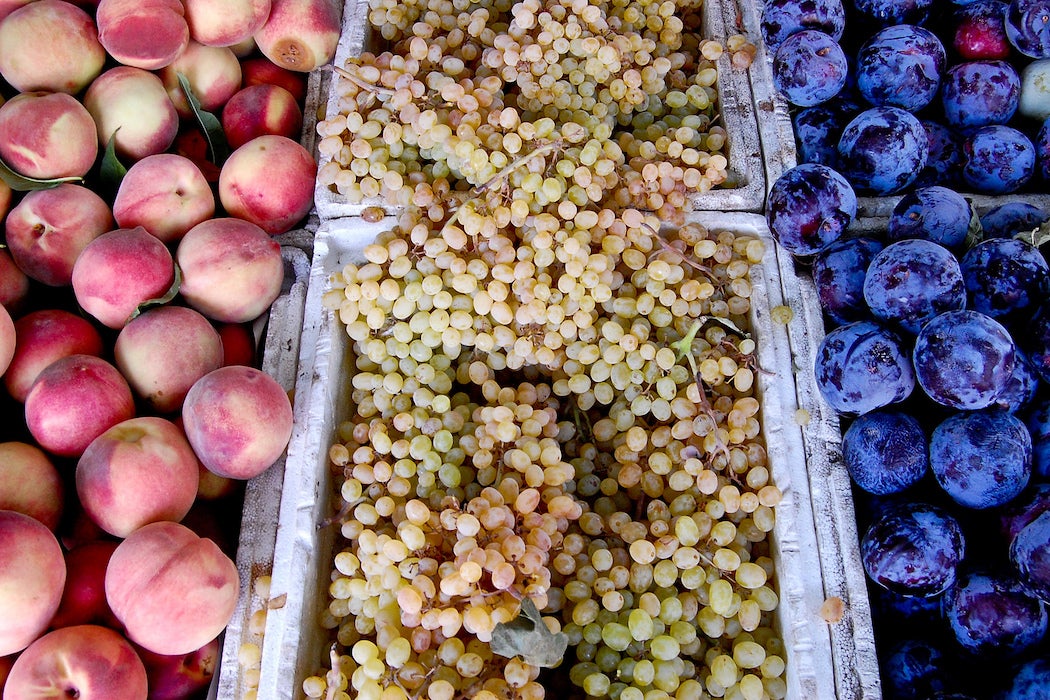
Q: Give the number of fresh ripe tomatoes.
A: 0